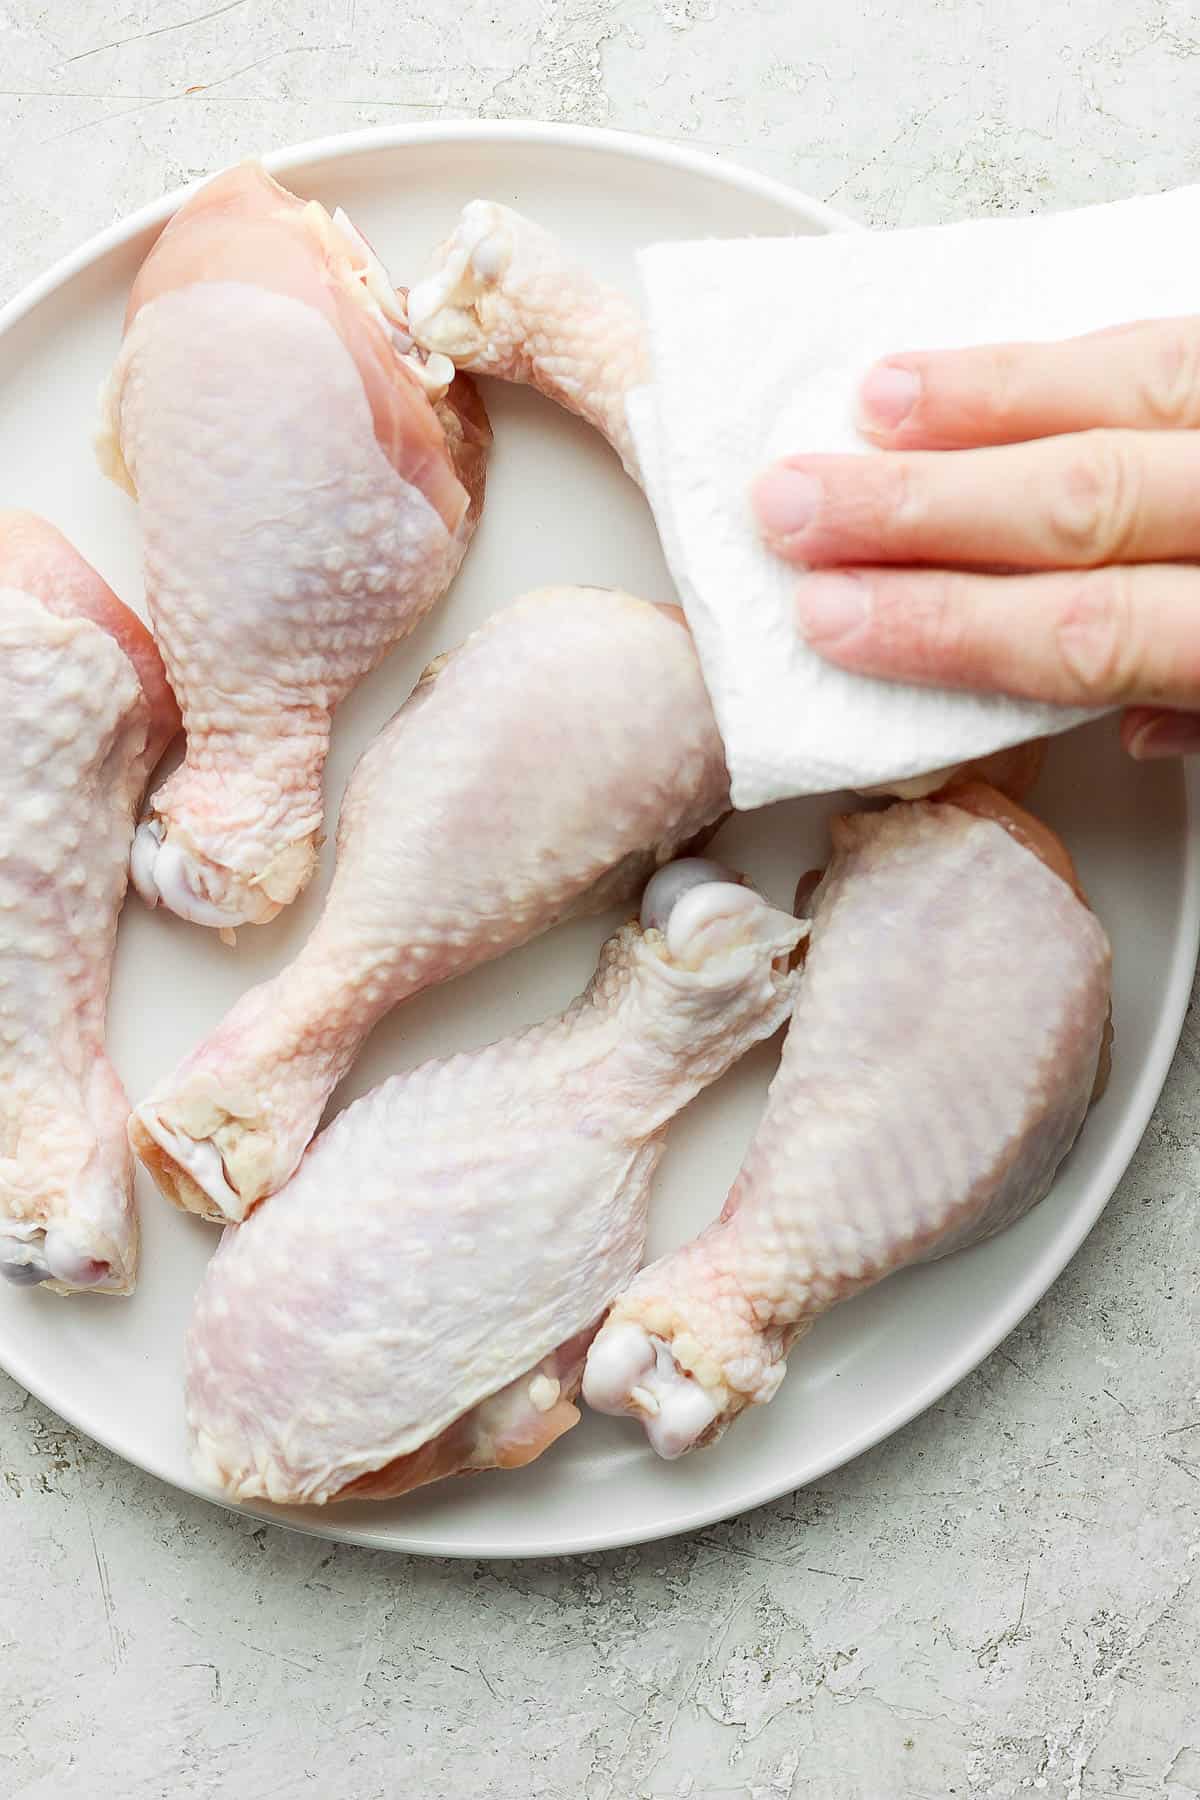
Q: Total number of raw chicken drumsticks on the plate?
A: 6